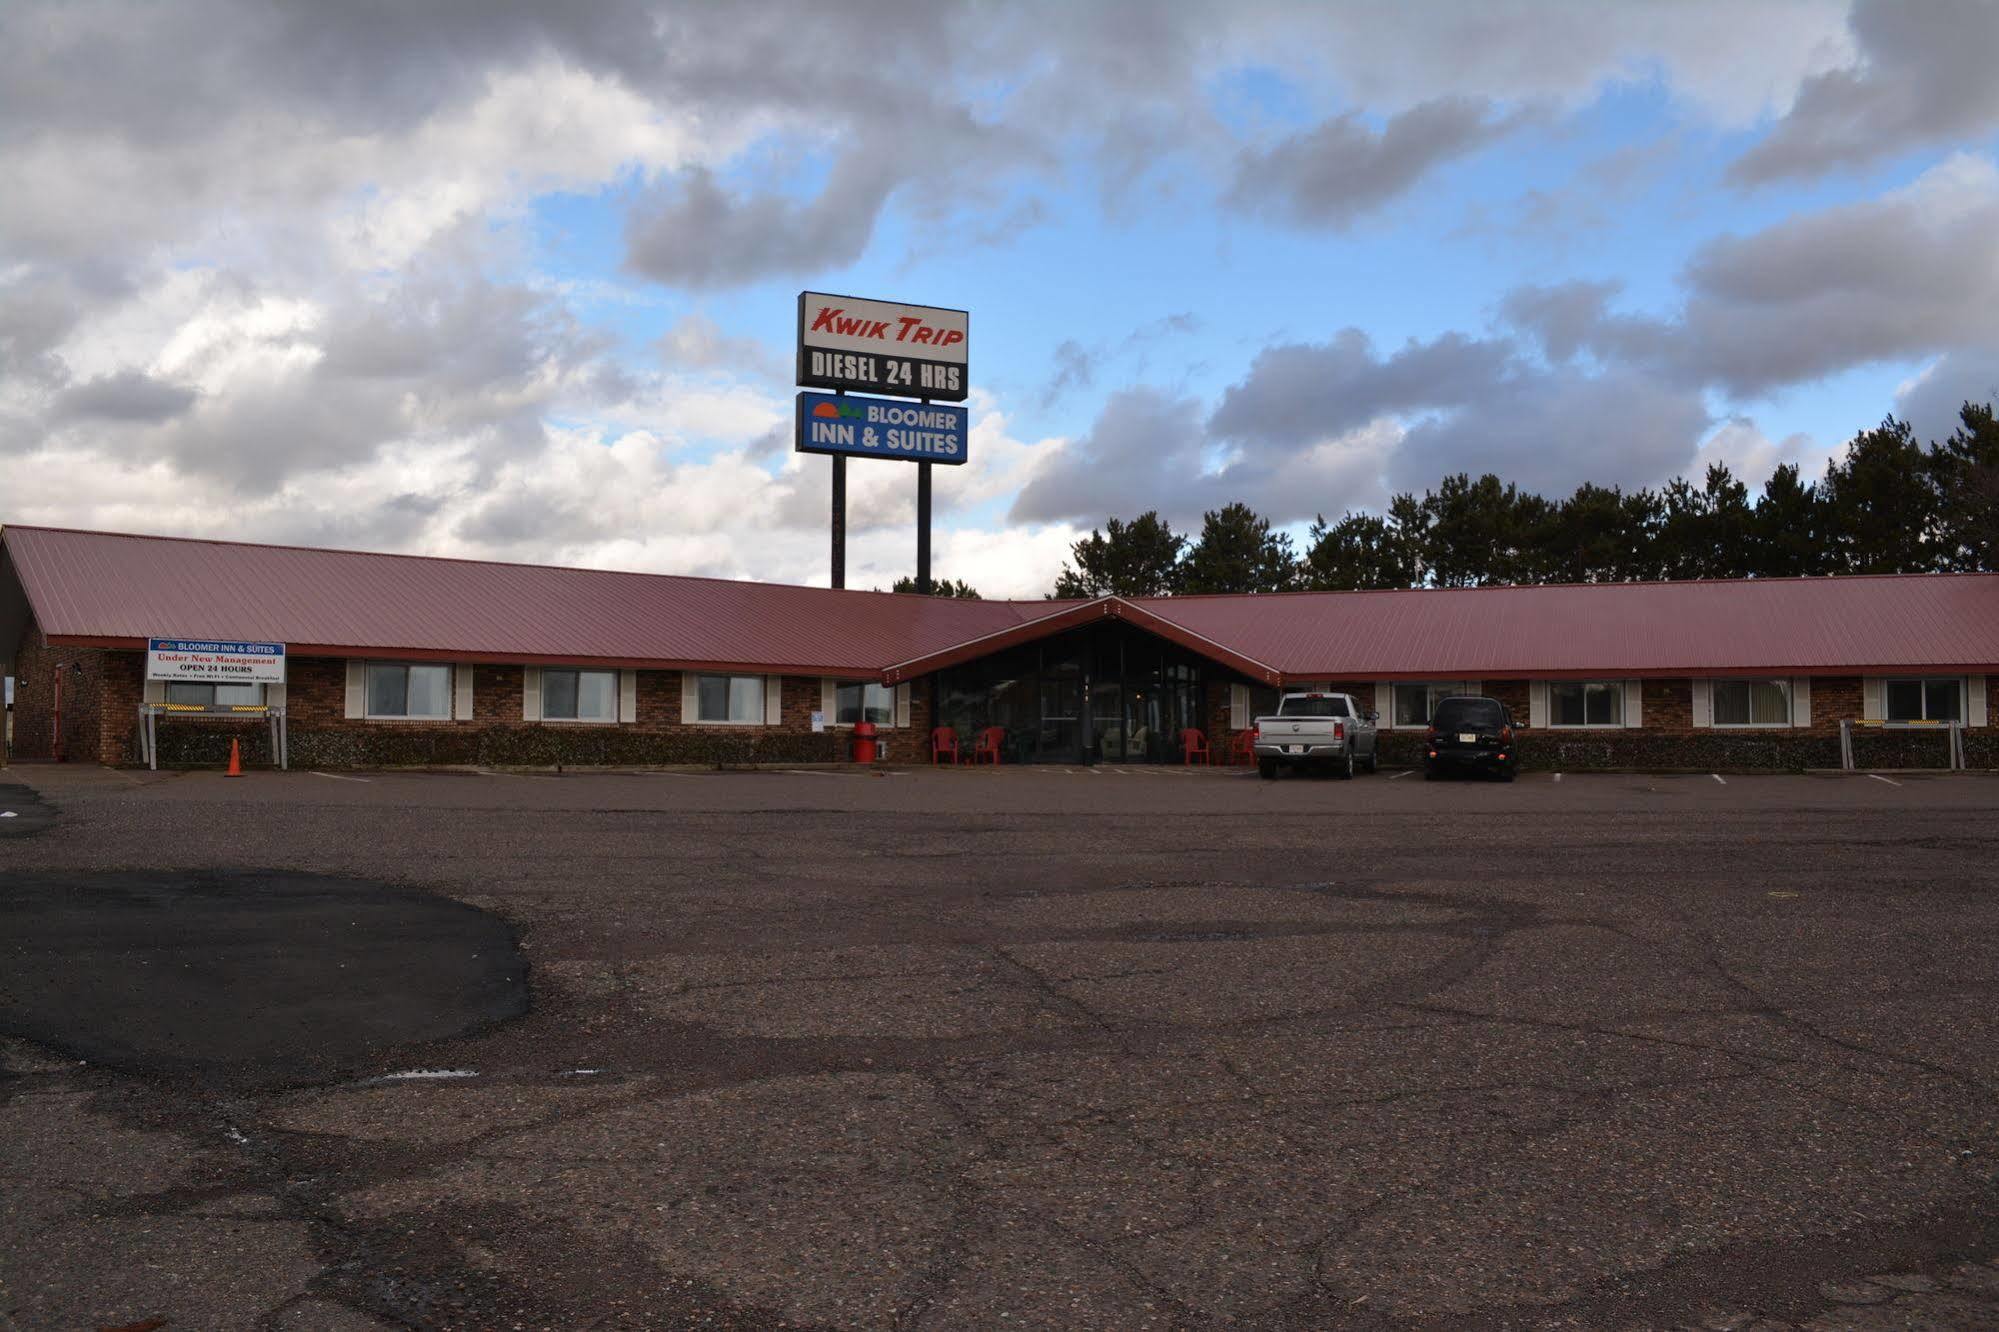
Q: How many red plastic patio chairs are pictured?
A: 4